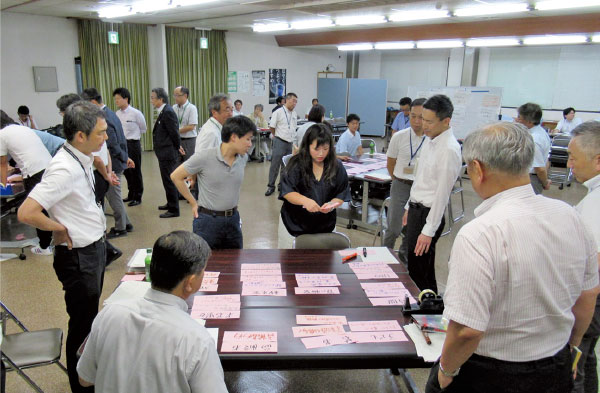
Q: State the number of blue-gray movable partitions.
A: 2